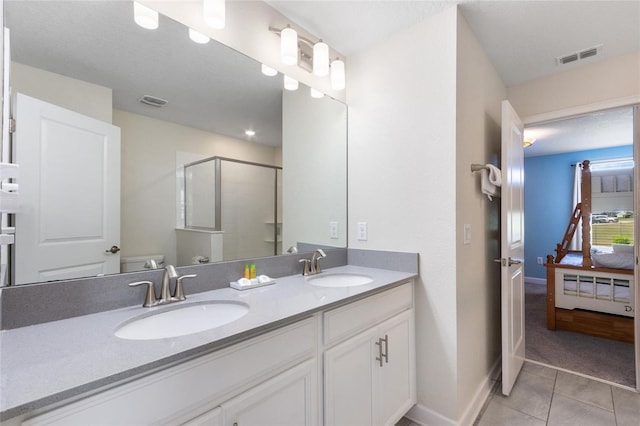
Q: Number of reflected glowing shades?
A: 5